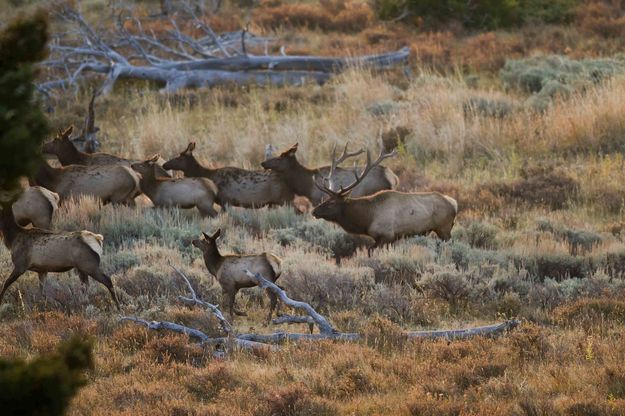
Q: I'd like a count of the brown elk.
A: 9